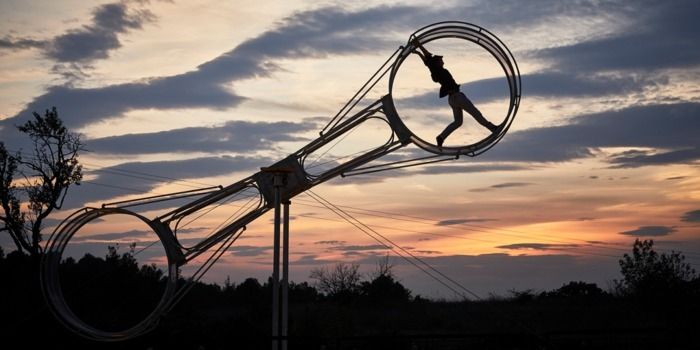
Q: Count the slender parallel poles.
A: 2